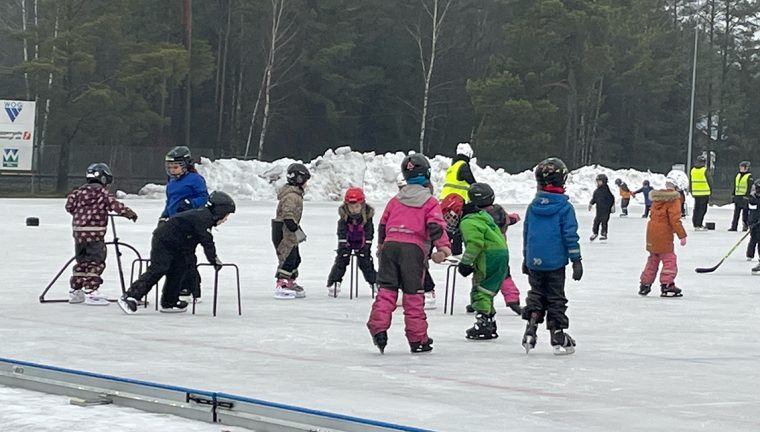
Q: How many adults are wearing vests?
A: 3